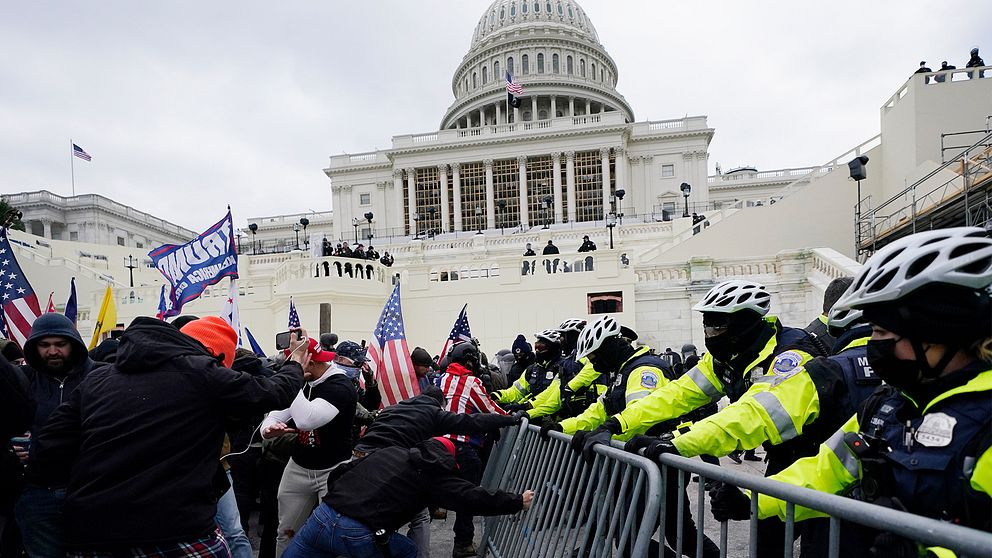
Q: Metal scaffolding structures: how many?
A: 1